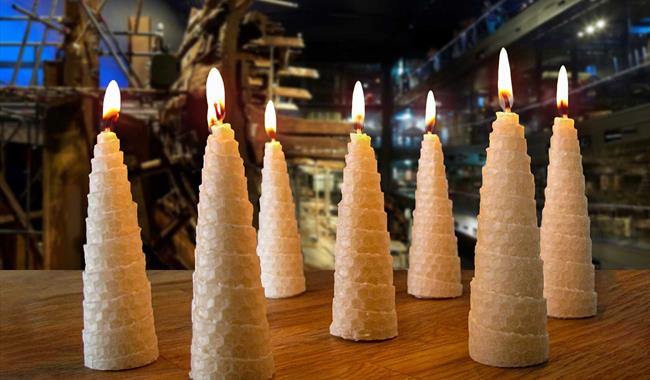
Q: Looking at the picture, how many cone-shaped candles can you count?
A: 7